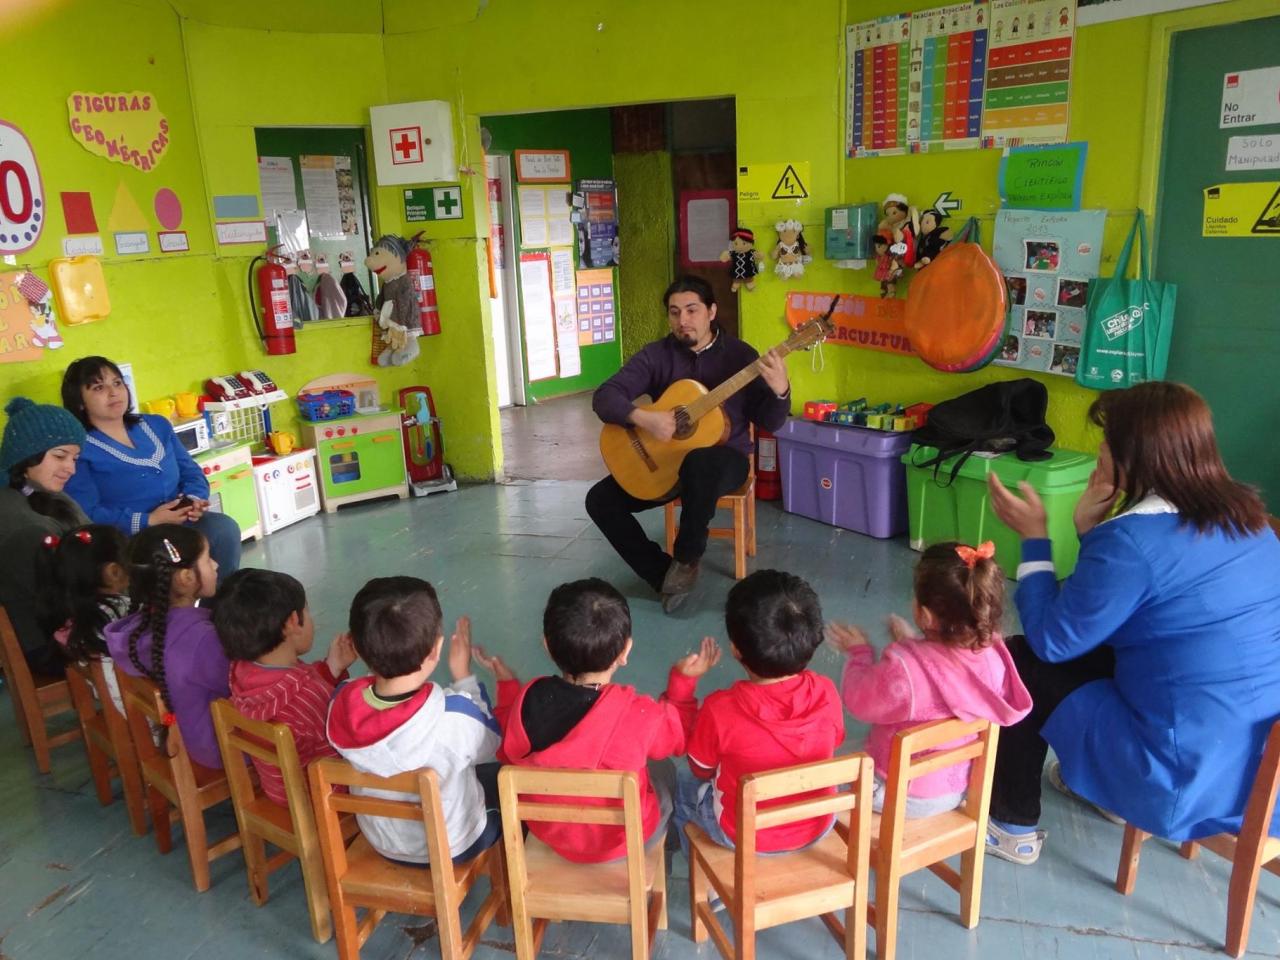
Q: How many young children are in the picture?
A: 7